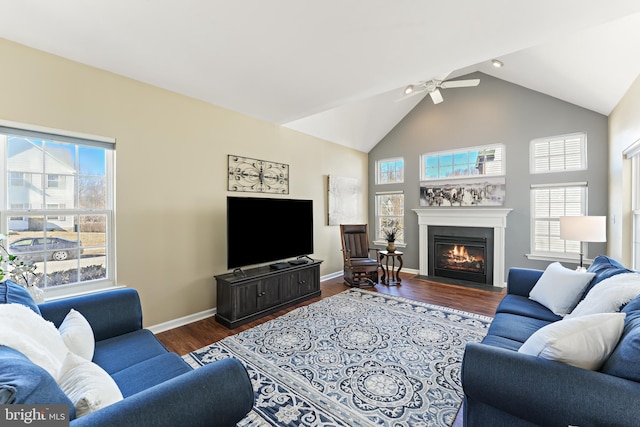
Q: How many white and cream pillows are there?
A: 4